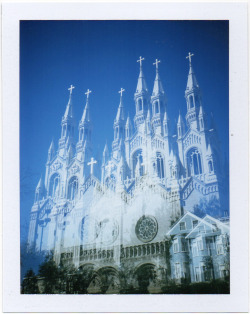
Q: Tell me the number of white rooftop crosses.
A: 7